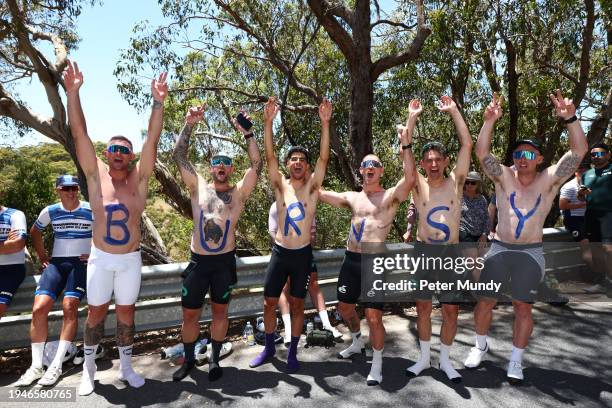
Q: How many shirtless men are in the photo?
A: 6